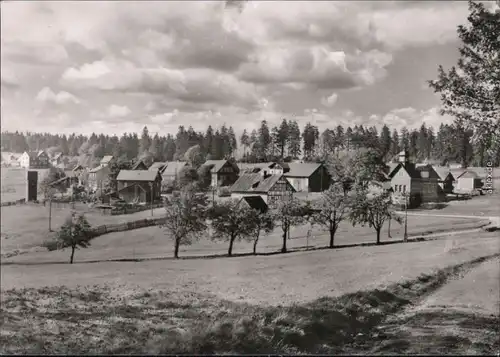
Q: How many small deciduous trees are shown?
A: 7